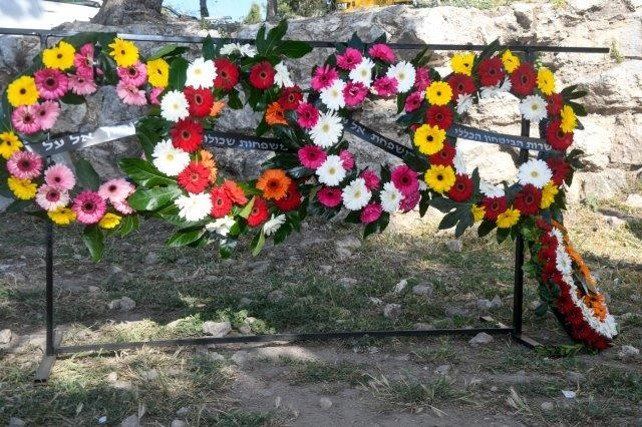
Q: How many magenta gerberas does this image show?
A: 15